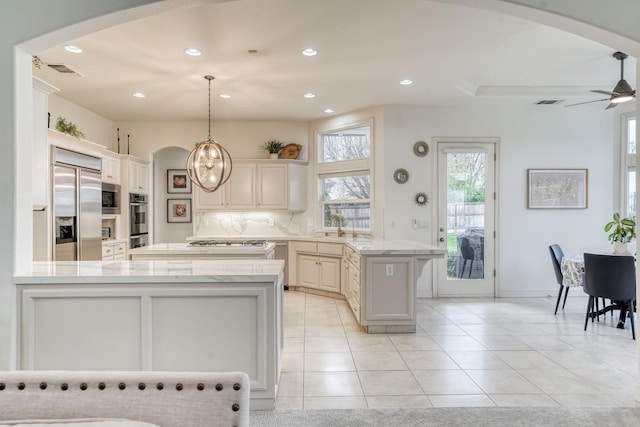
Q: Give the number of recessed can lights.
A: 8